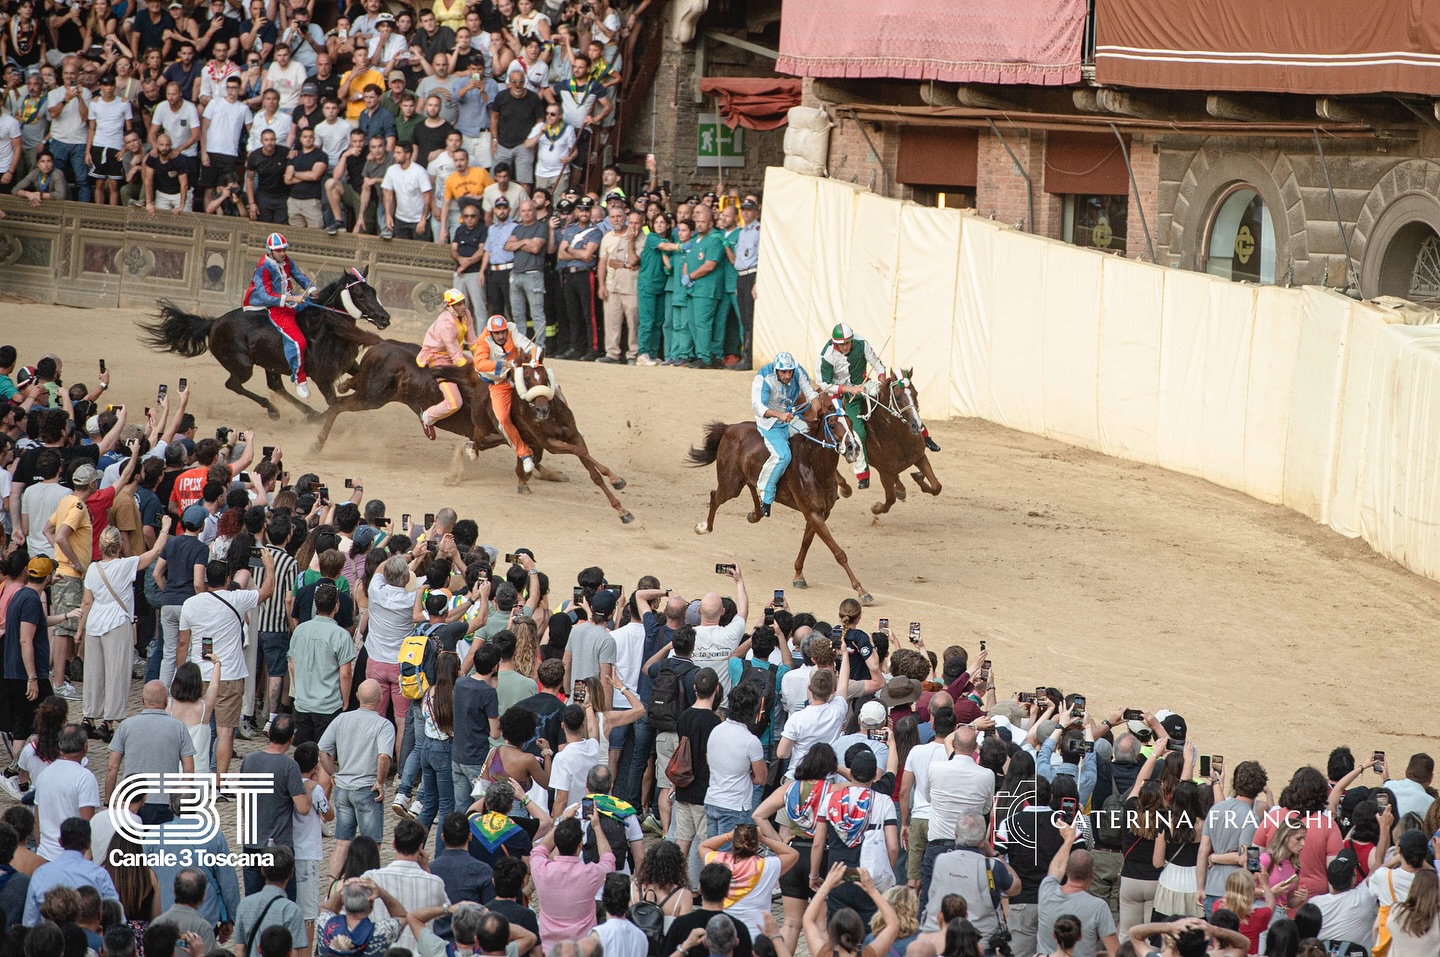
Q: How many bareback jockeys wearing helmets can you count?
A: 5